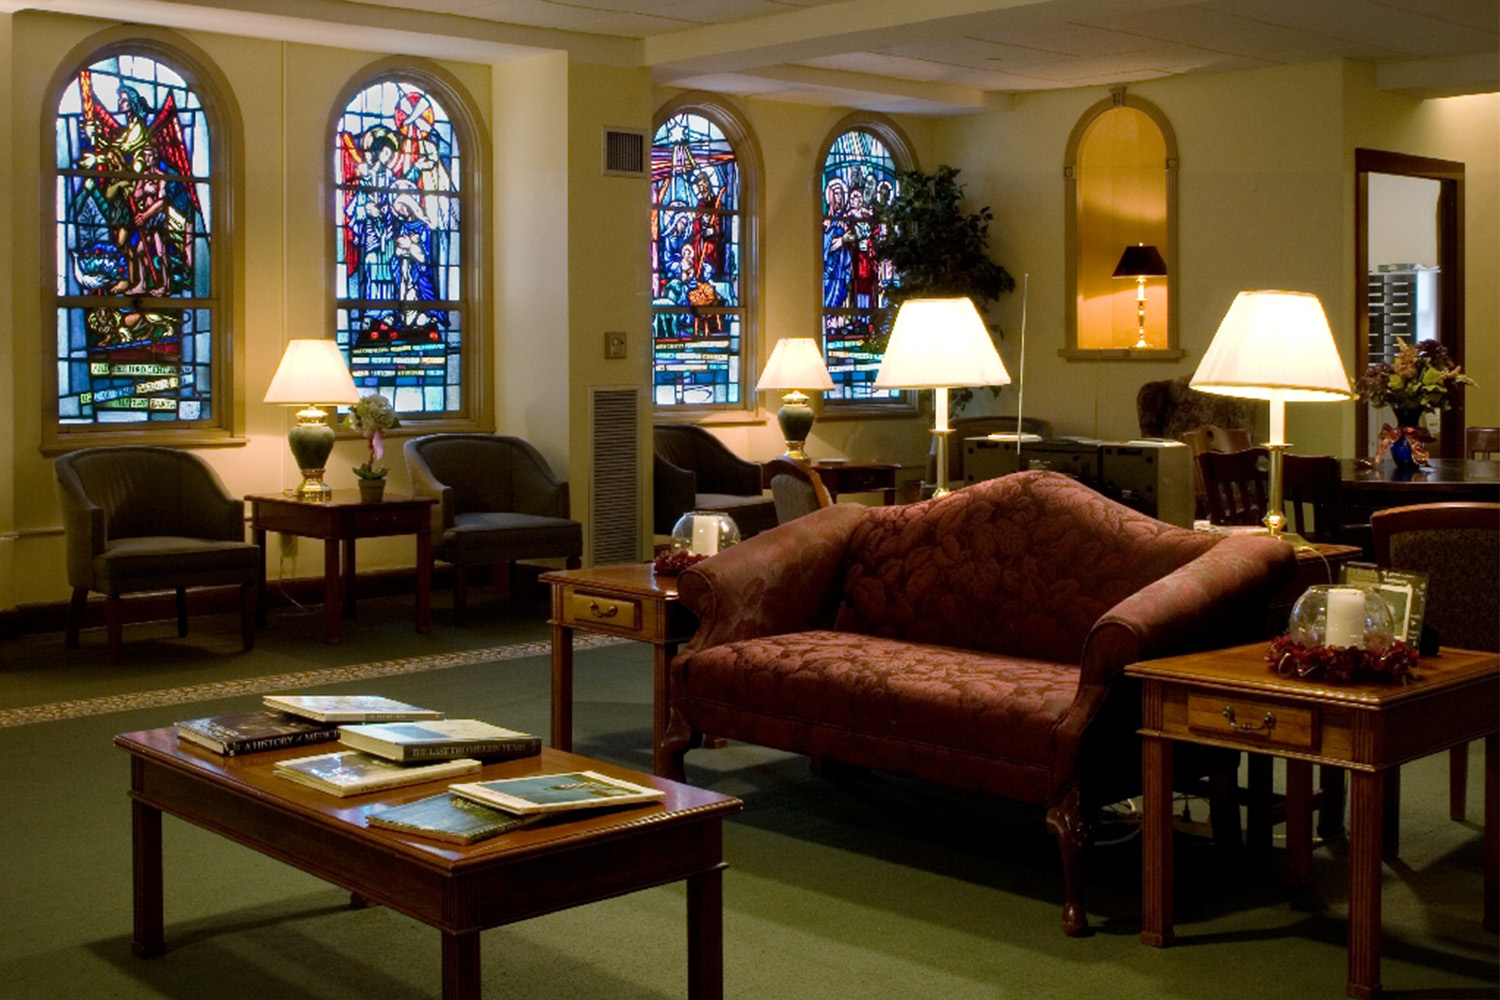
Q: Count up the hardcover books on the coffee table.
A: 6